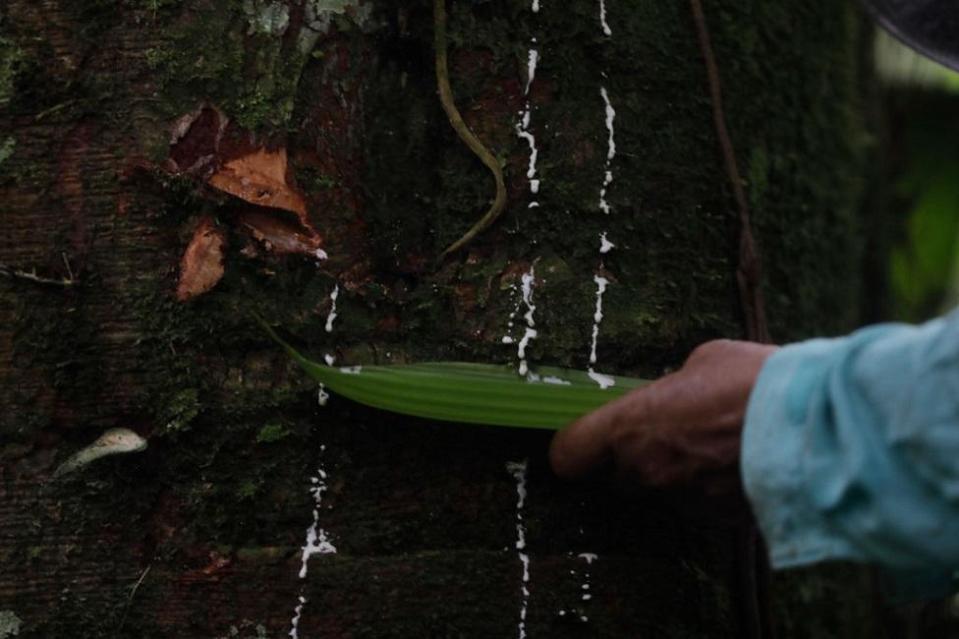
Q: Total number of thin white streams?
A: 3